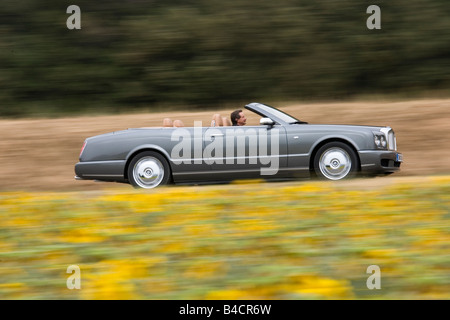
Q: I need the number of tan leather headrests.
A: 4